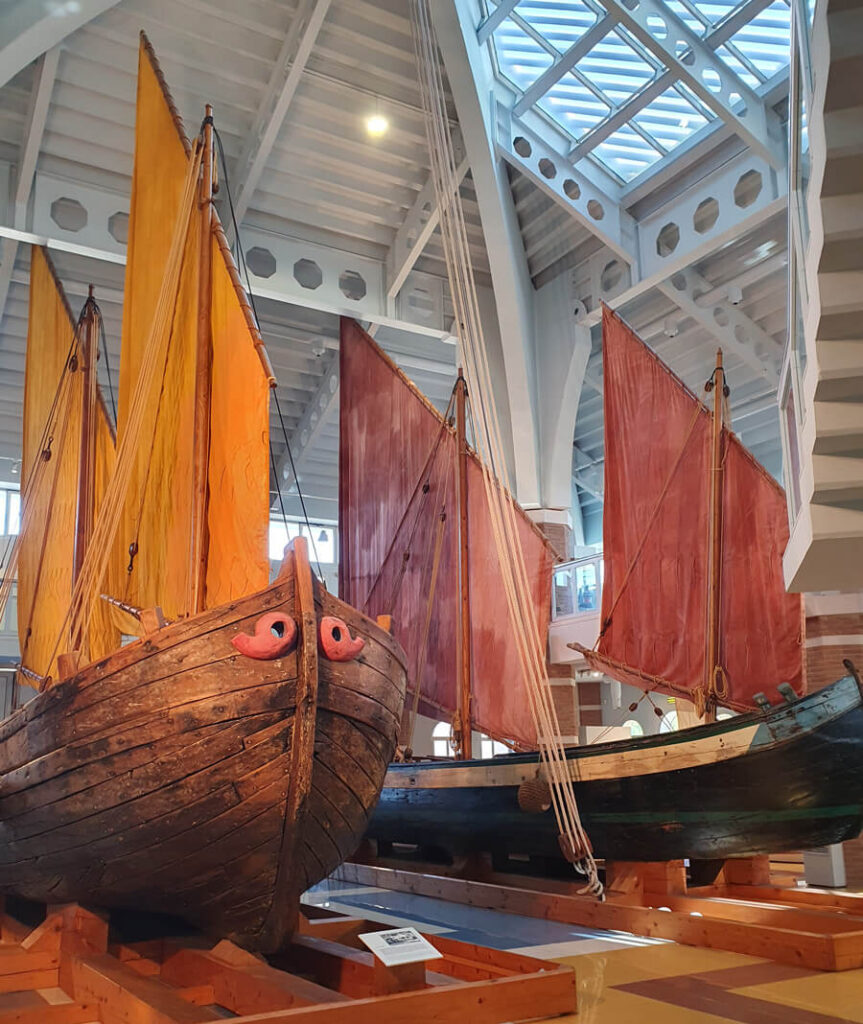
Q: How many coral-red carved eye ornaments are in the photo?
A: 2